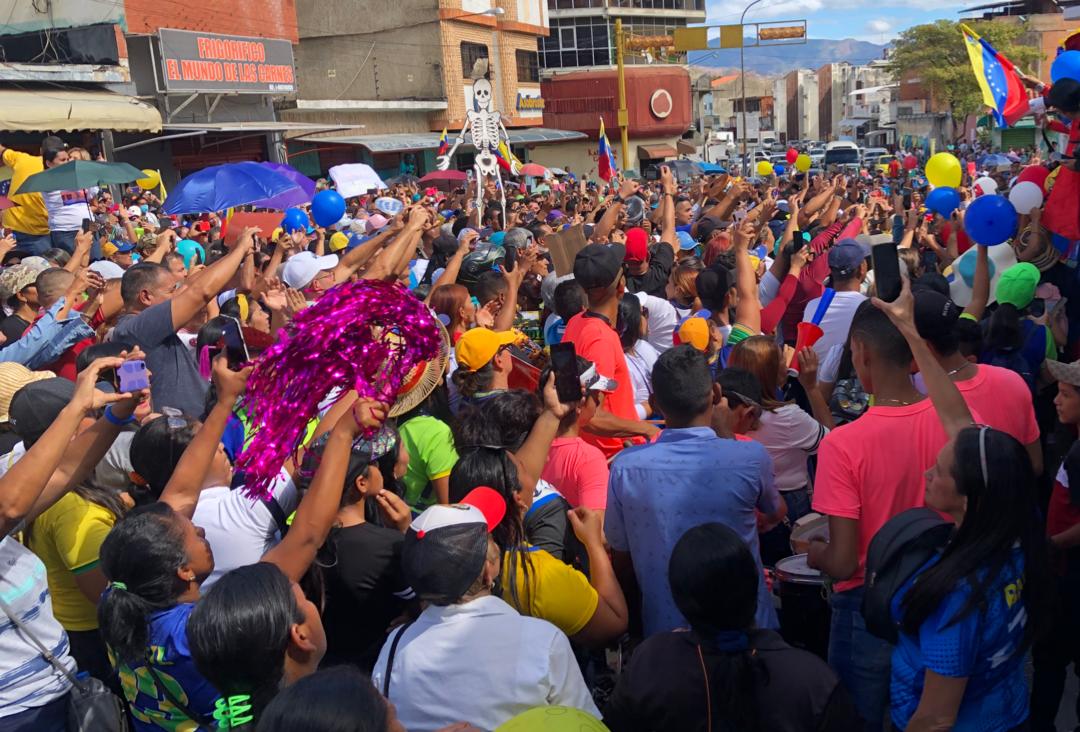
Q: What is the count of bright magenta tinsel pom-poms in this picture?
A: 1